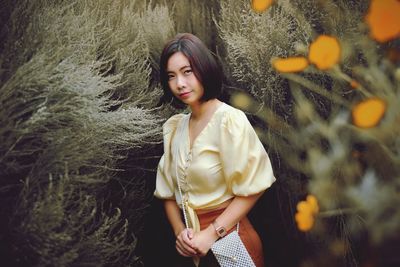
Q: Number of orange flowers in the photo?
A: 6